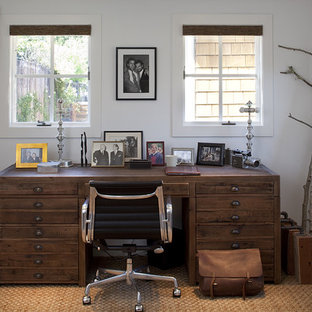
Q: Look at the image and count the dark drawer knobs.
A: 12